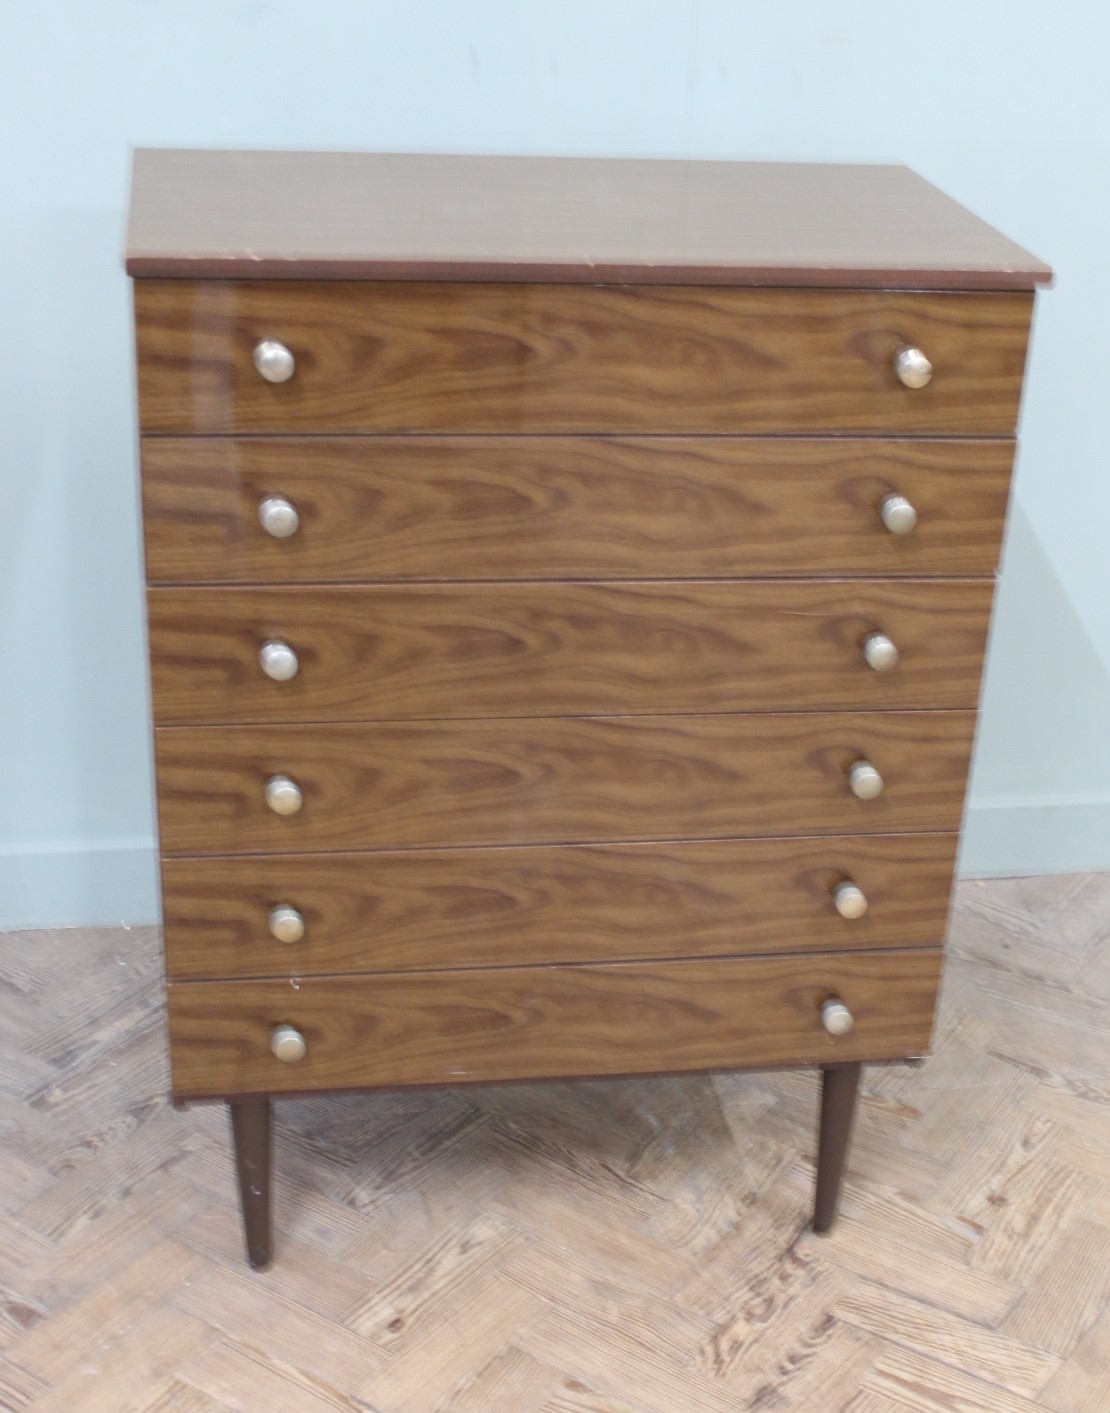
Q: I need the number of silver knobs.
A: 12